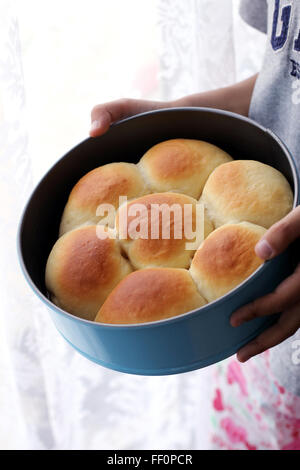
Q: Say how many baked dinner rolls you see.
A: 7